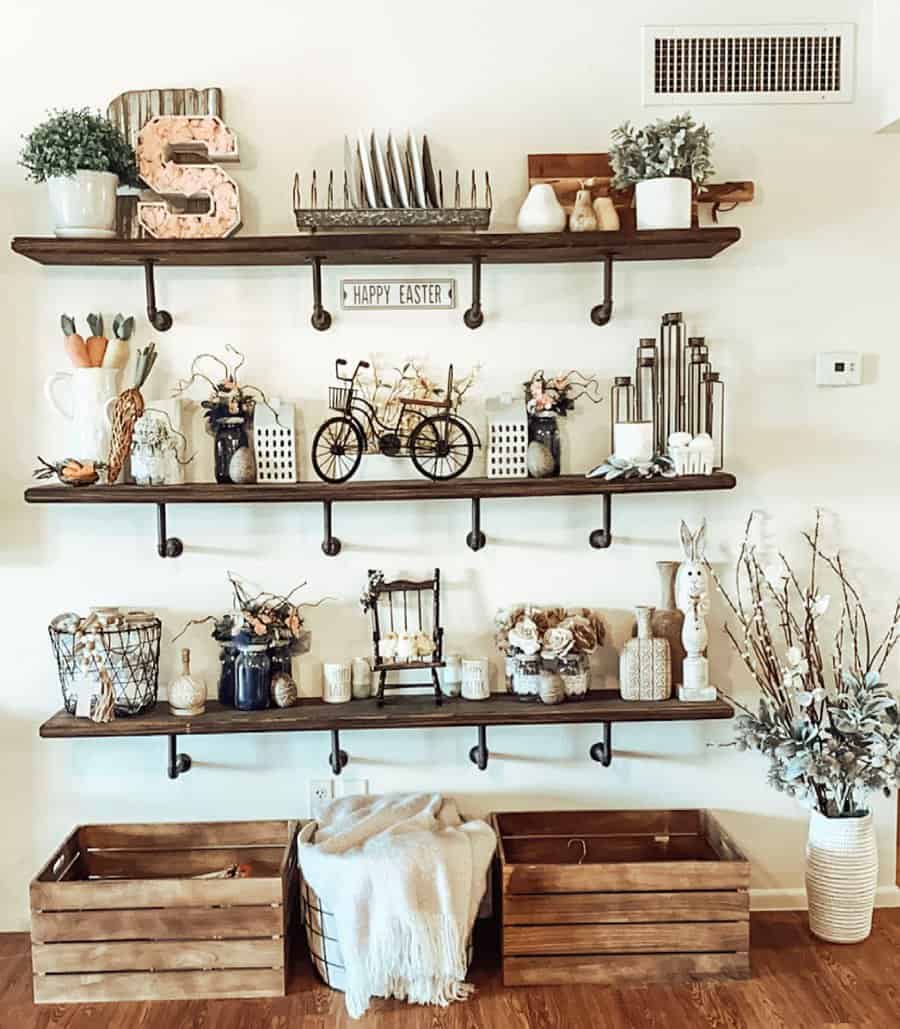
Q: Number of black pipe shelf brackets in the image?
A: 12